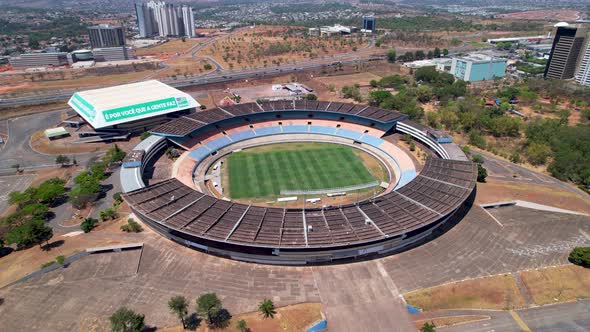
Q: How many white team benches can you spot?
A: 3